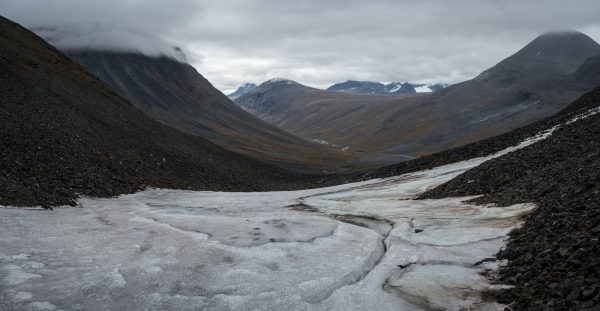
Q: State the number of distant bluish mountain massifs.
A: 2